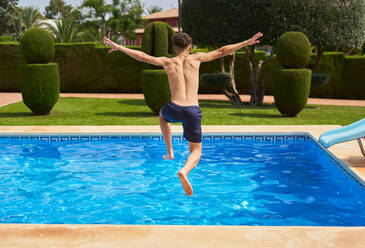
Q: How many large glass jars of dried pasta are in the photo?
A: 0